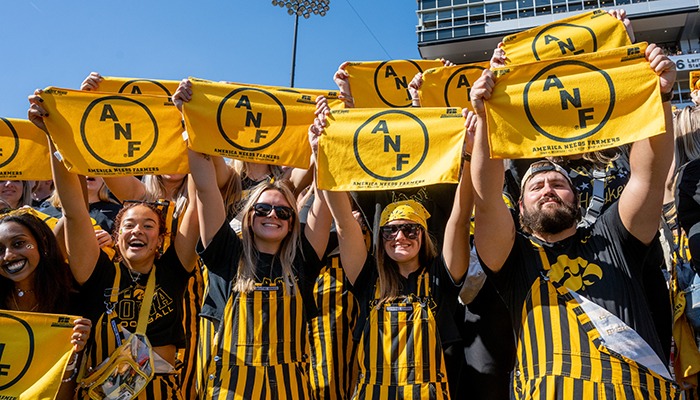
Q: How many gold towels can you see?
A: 11